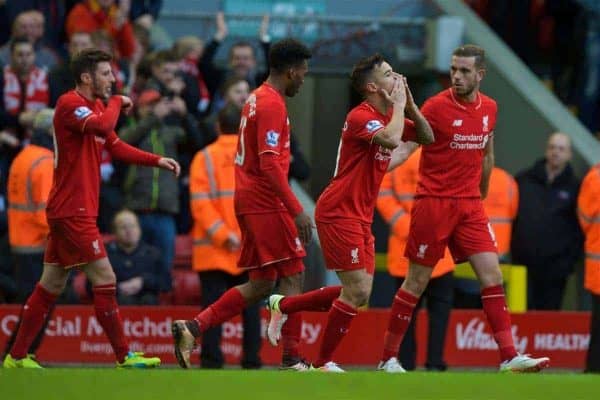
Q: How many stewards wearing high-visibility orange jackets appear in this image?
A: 5